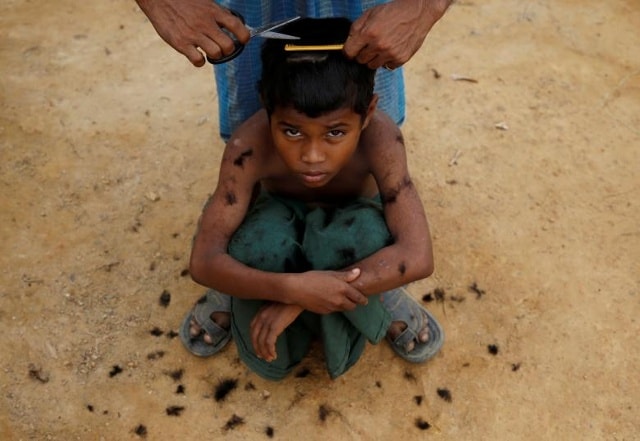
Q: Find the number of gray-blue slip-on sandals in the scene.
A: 2